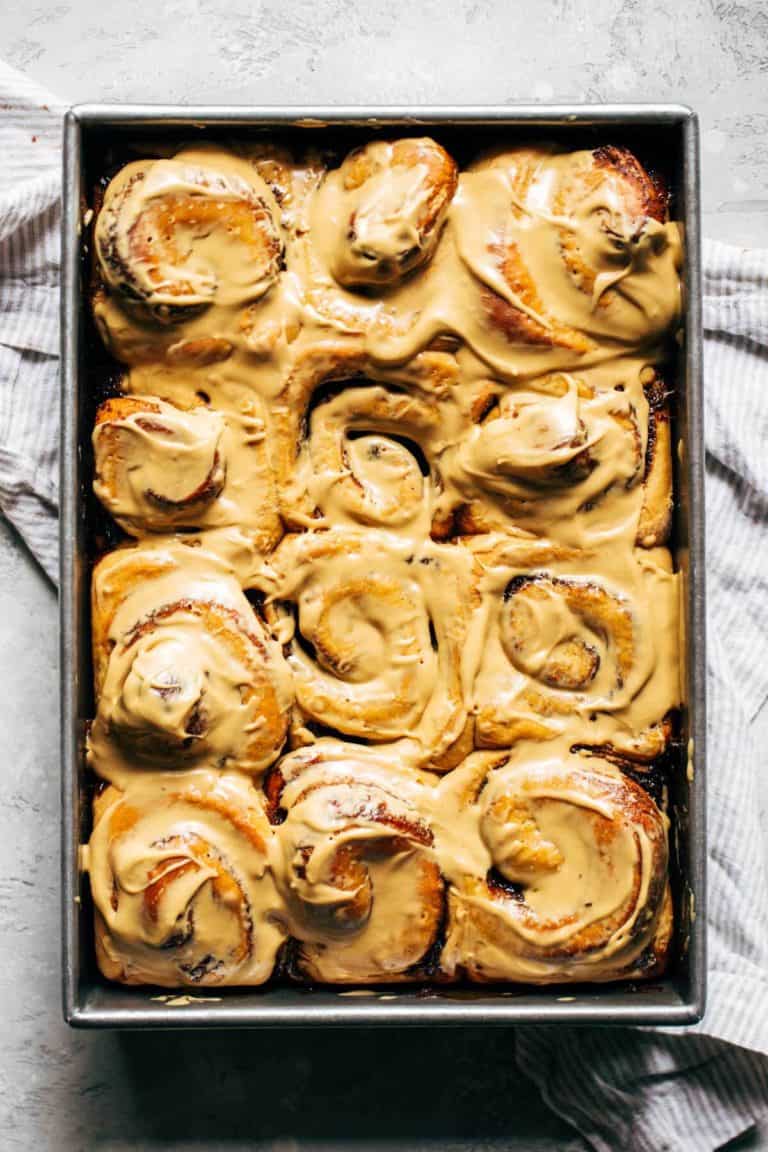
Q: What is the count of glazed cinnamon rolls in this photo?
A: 12